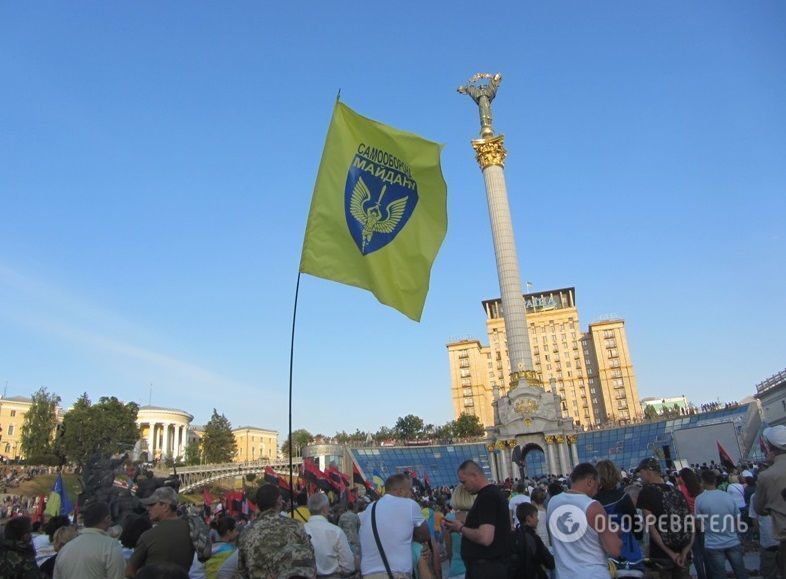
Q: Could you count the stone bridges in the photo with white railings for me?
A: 1